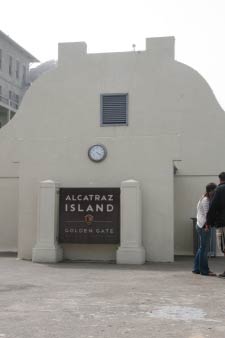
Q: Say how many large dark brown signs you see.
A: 1